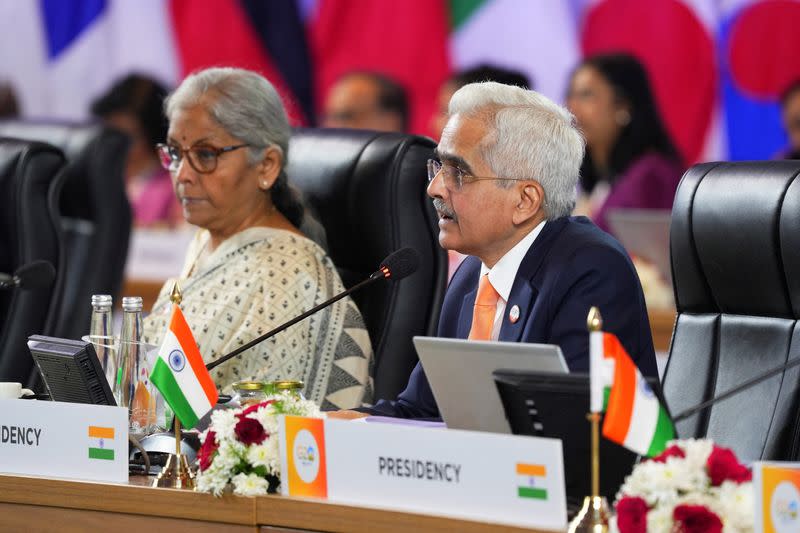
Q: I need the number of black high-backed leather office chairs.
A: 4